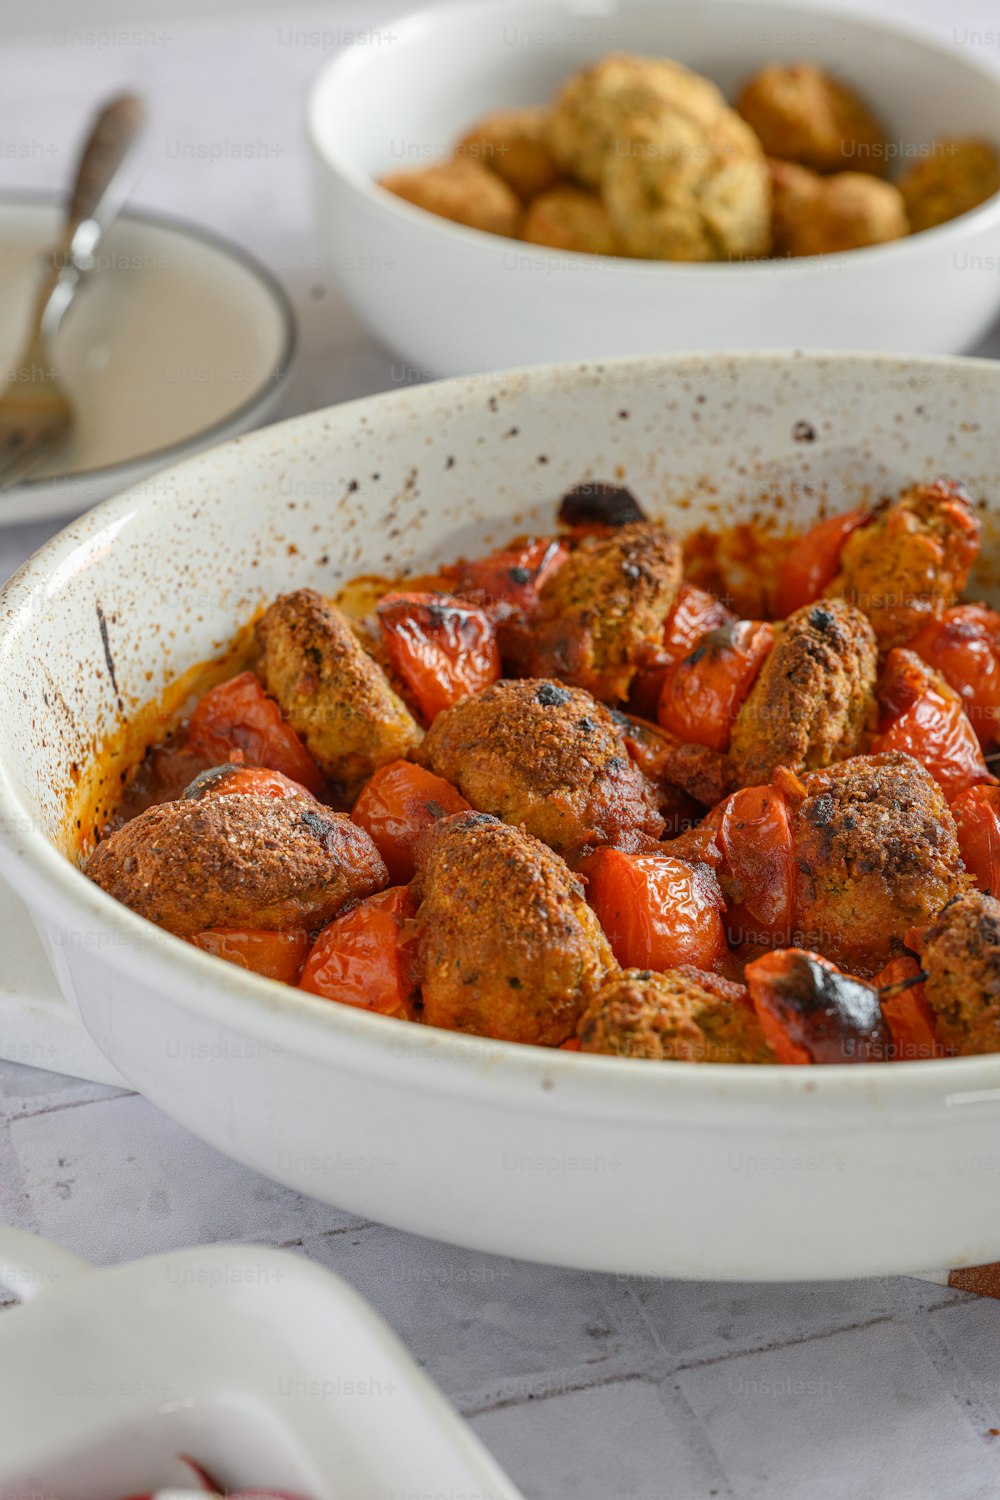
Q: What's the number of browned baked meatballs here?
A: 10